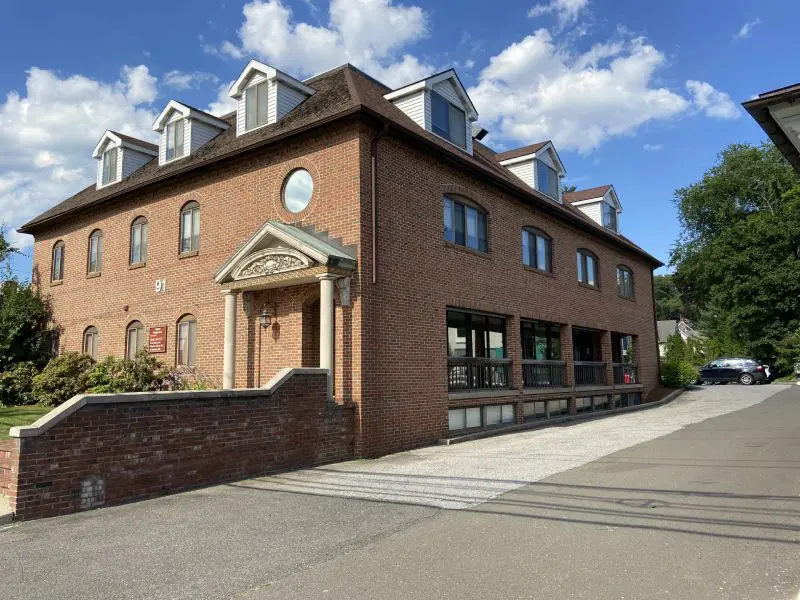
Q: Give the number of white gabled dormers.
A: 6